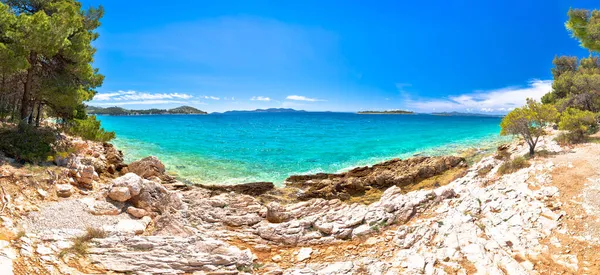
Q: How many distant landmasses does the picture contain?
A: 4